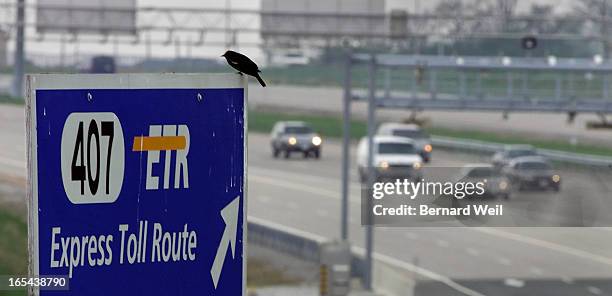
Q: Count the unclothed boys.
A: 0